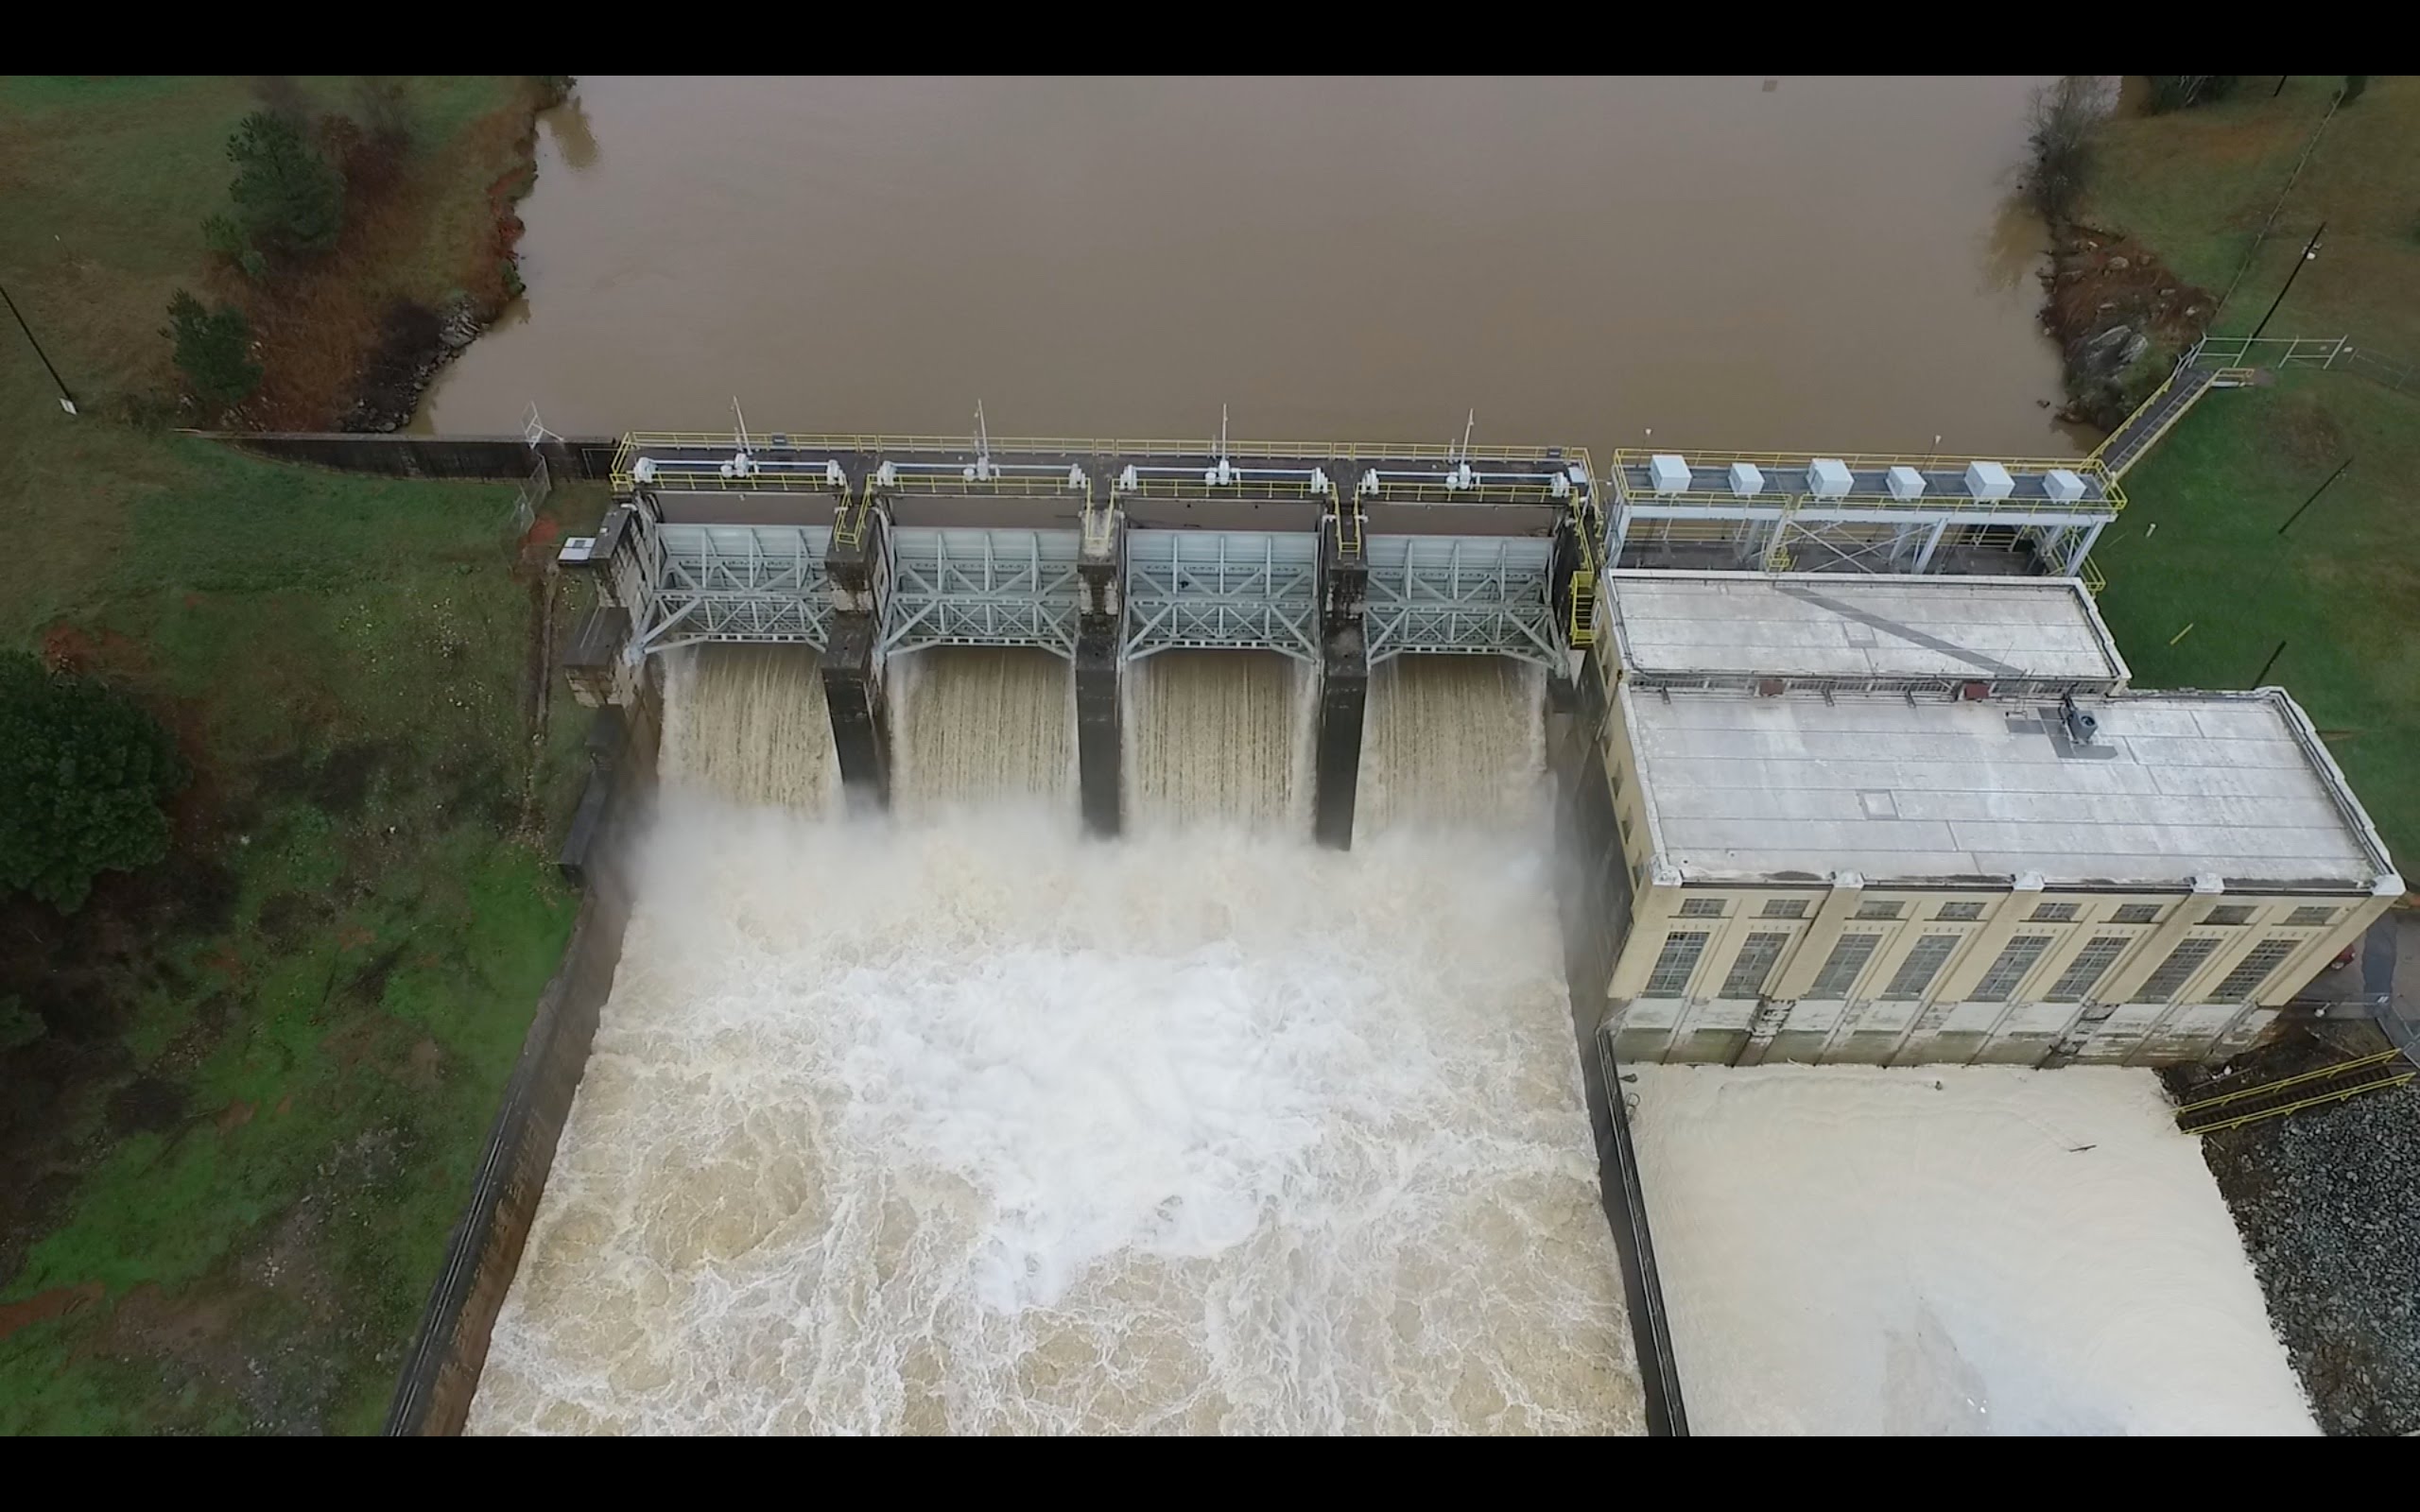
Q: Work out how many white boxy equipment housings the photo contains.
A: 6